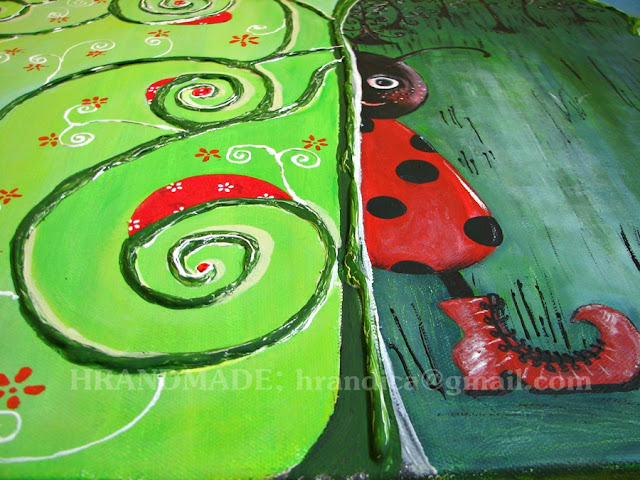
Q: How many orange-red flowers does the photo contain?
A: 13